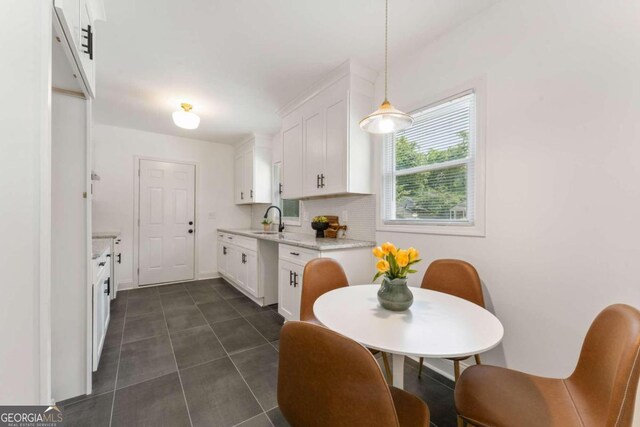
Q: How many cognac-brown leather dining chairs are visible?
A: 4